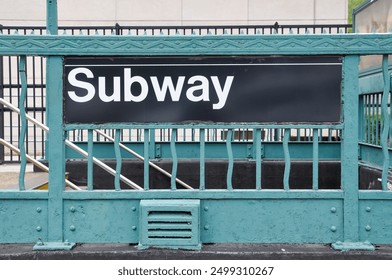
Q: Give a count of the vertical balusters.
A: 11